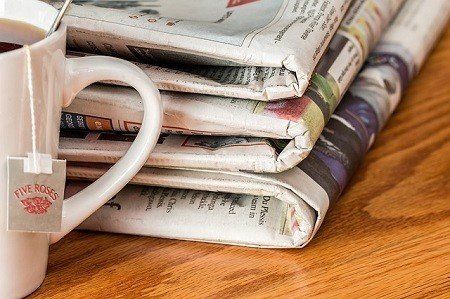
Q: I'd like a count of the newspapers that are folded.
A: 3